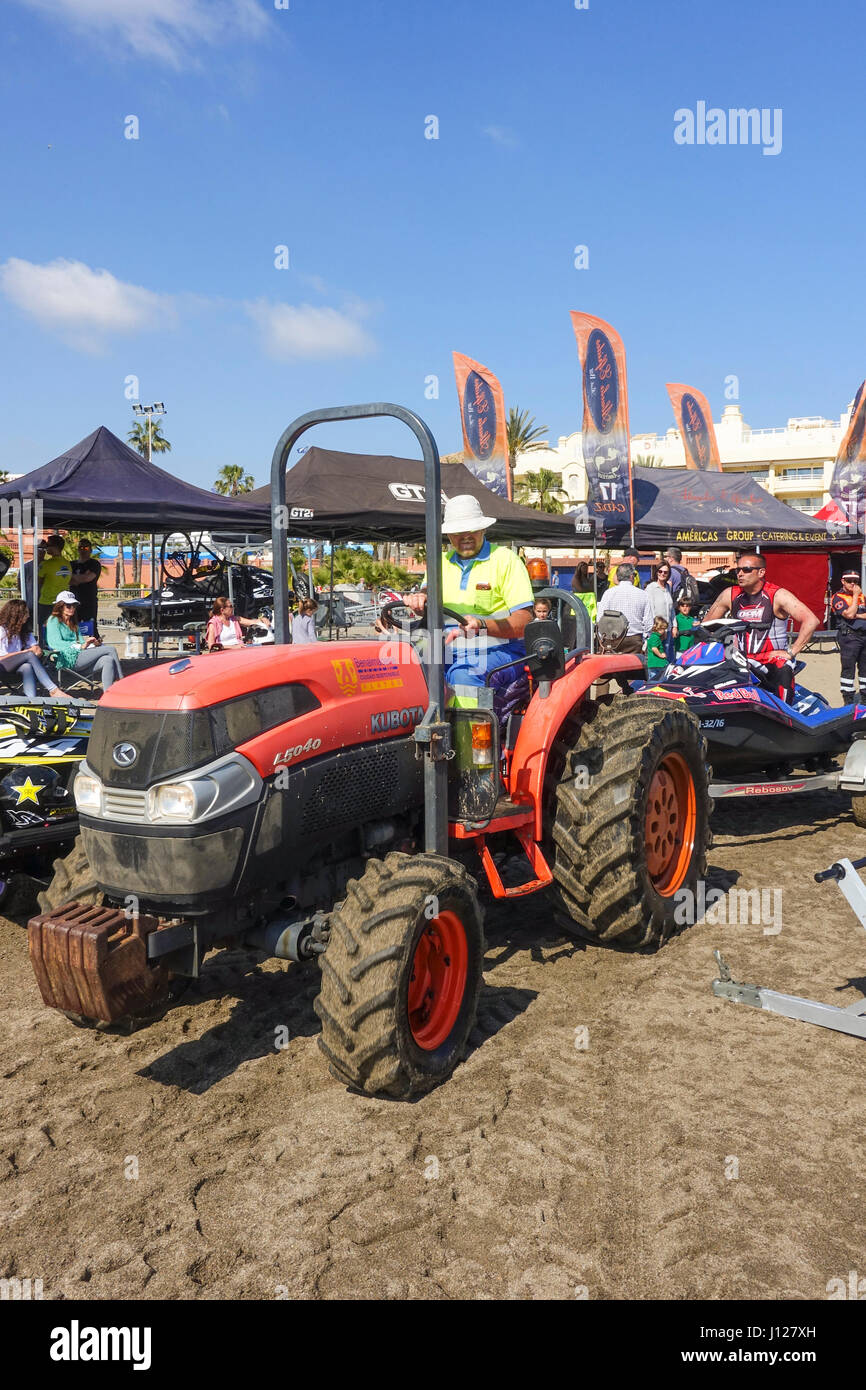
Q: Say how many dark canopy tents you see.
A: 3